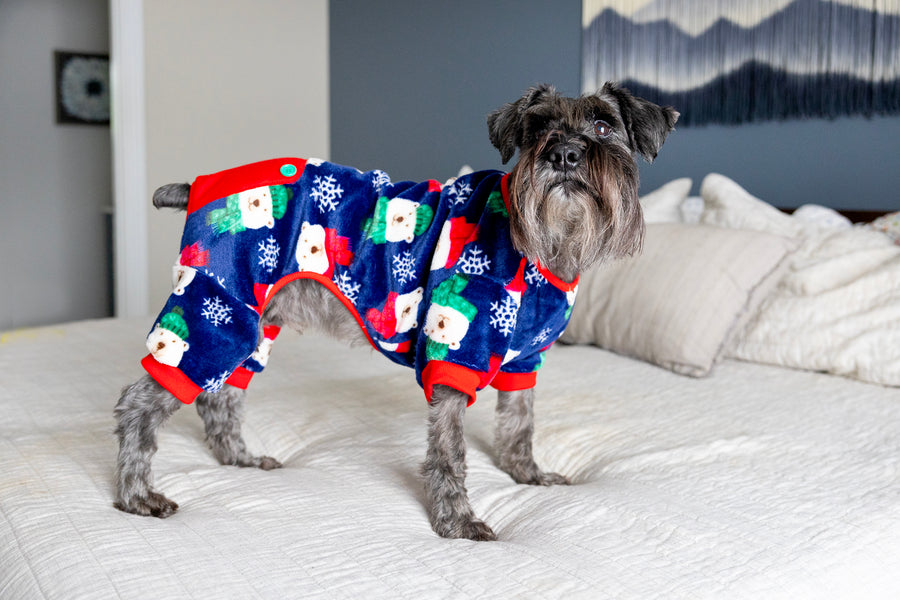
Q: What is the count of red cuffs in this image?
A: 4